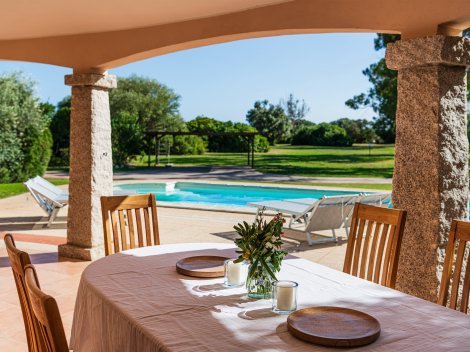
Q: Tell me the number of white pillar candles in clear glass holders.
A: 2